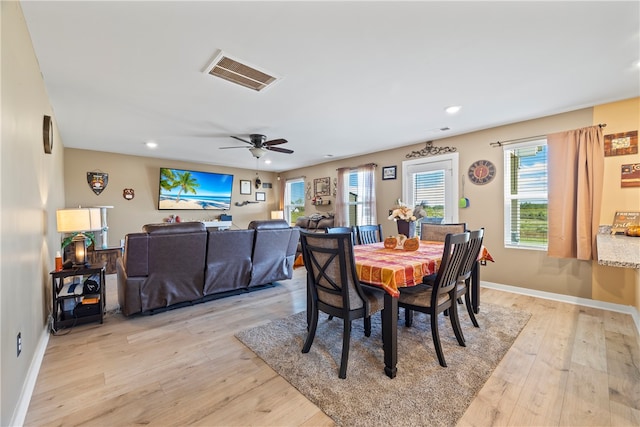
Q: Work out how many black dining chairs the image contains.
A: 6